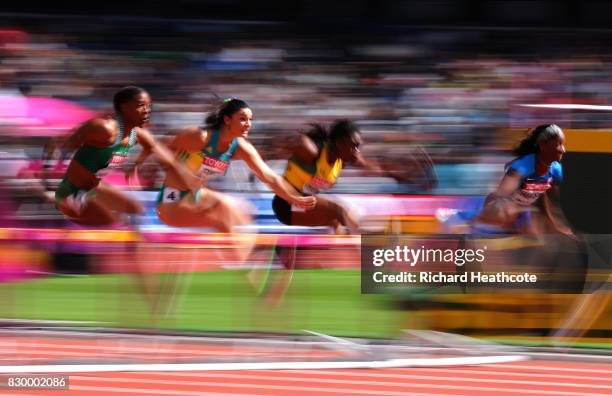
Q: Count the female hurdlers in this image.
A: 4